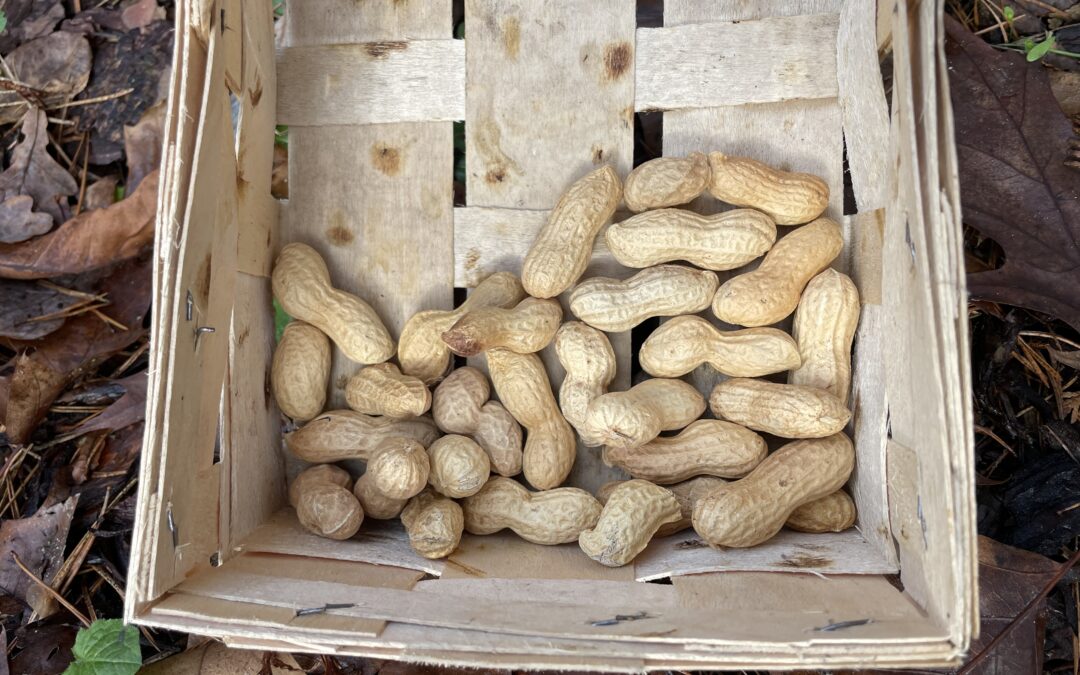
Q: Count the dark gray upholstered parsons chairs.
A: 0